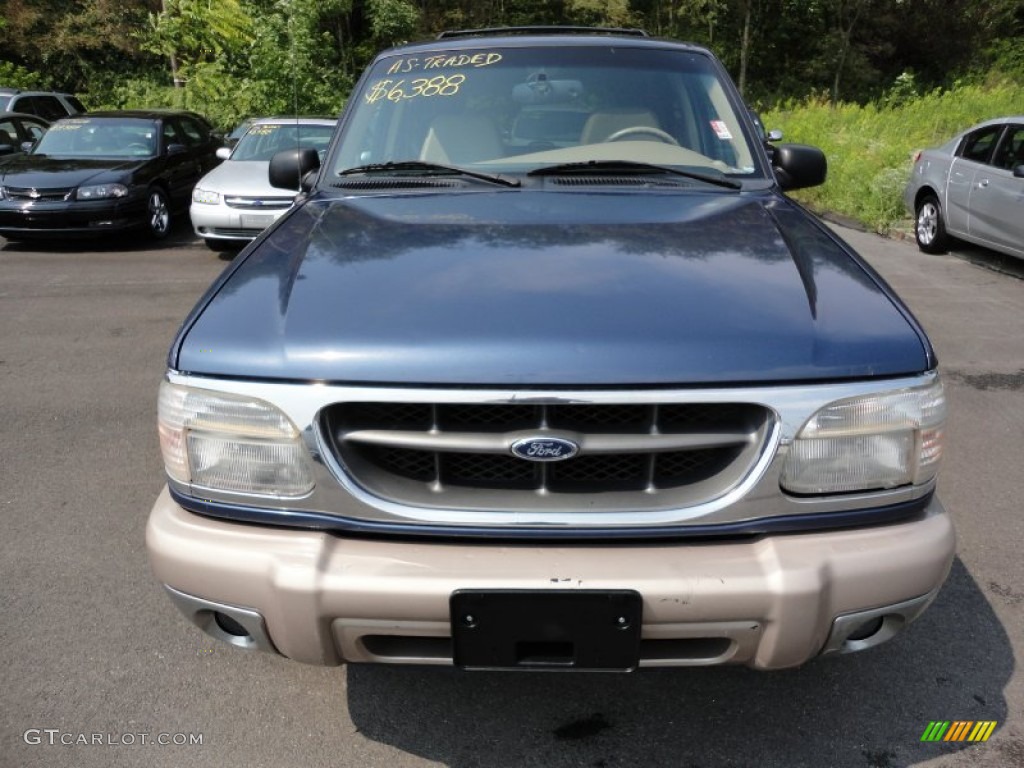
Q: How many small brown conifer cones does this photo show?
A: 0